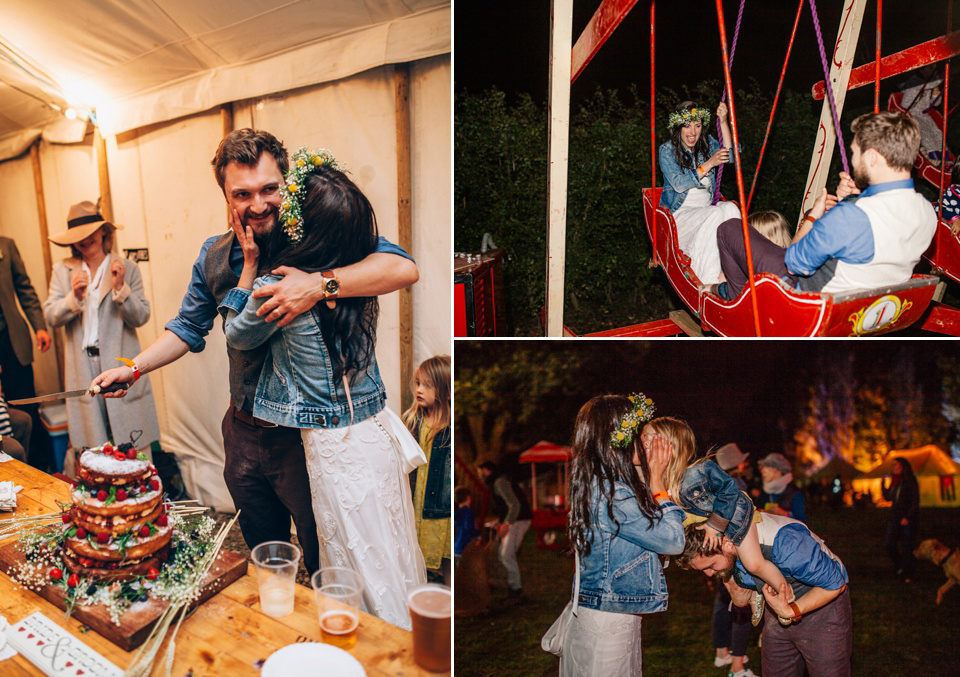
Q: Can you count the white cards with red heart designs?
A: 1